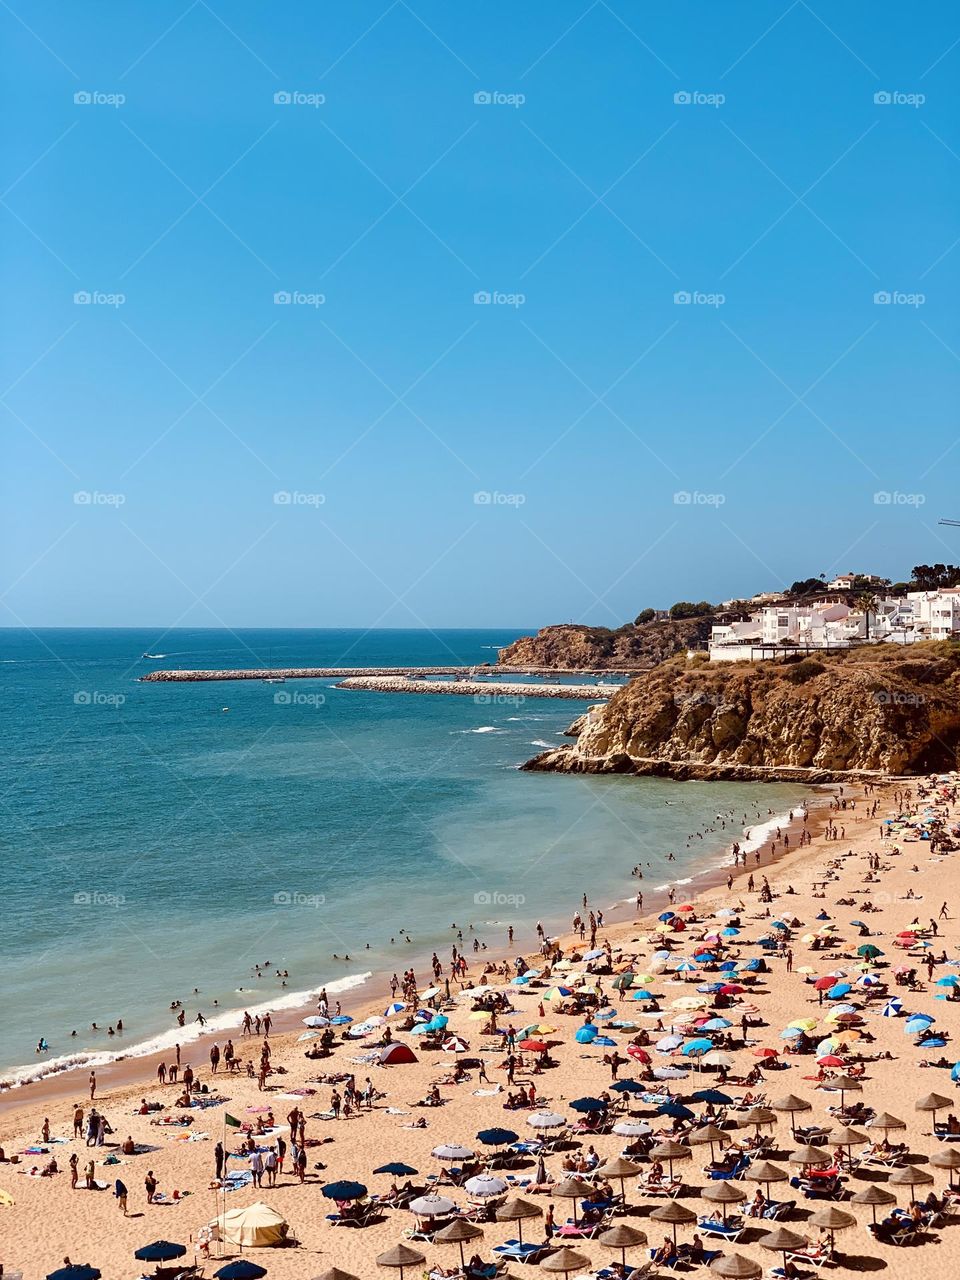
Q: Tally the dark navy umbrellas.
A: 10